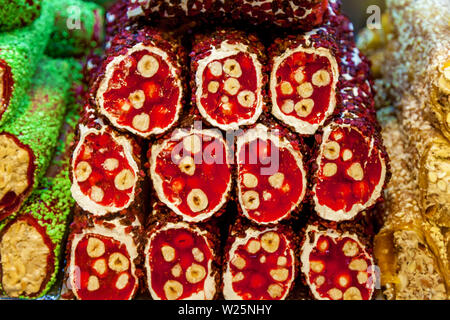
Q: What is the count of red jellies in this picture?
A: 11